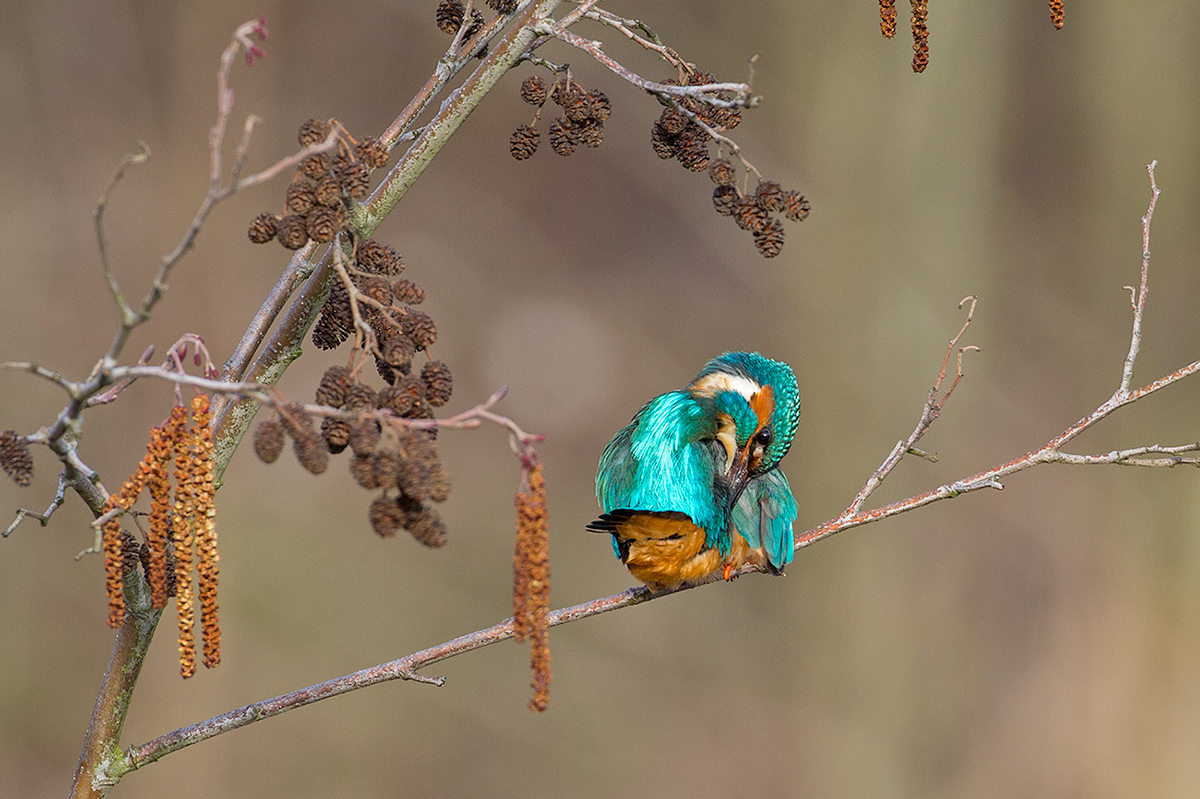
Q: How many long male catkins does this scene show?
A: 9